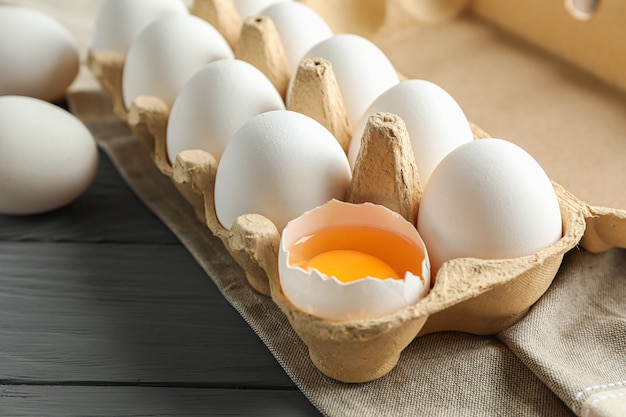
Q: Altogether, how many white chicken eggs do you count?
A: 12